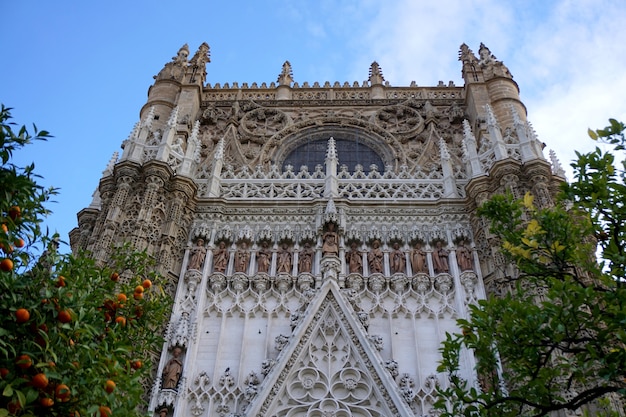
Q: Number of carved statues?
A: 14